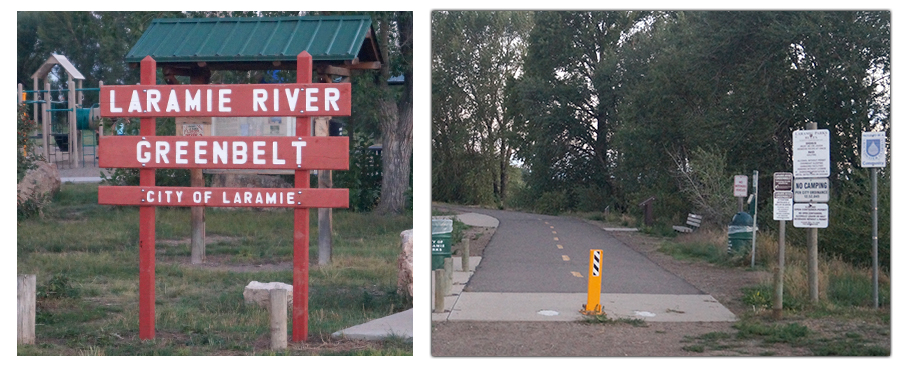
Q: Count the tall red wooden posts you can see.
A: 2